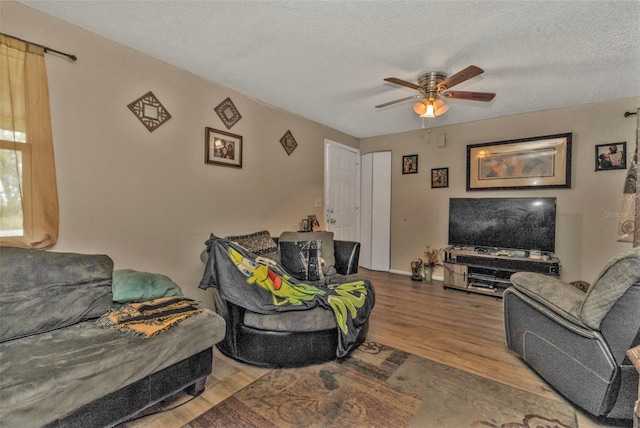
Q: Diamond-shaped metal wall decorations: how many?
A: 3